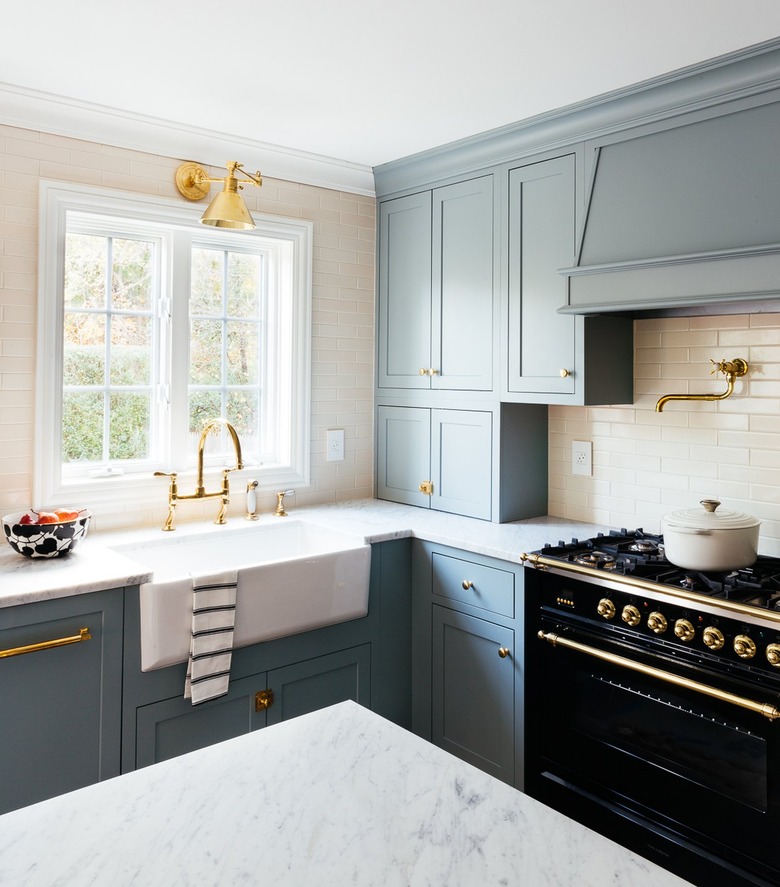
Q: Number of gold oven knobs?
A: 7